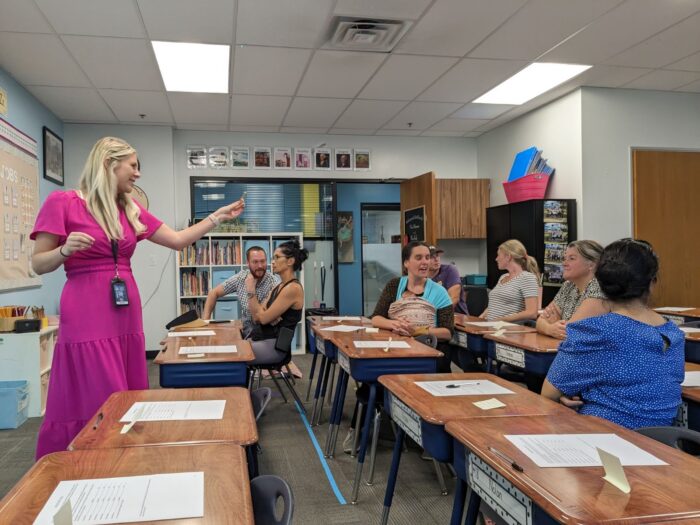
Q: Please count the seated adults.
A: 7